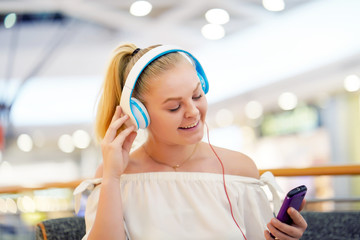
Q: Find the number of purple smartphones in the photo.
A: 1